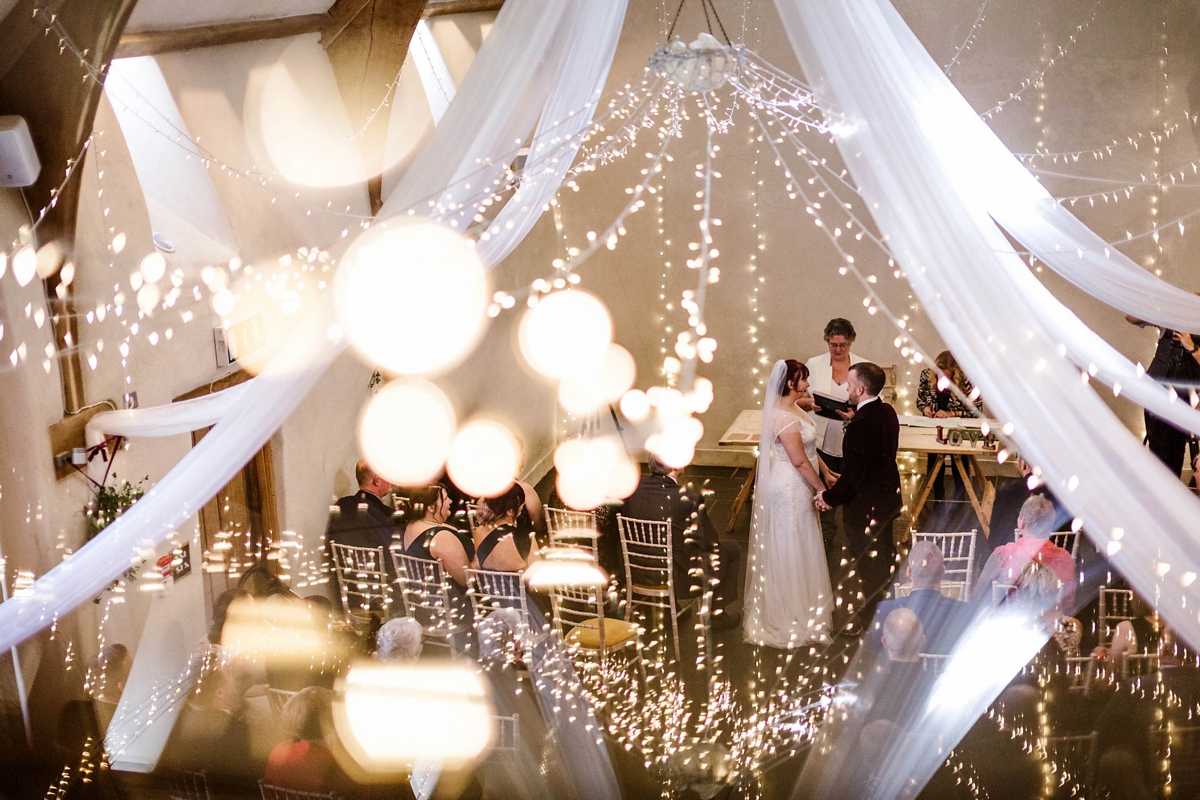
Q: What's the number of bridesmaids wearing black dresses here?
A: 2